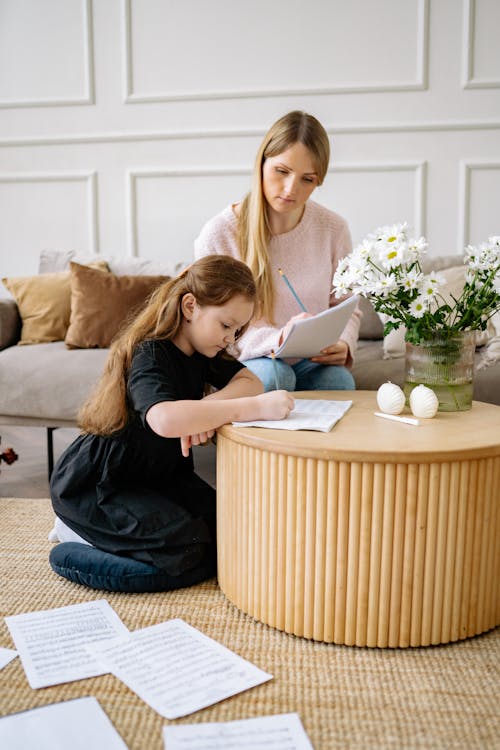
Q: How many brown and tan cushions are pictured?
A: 2